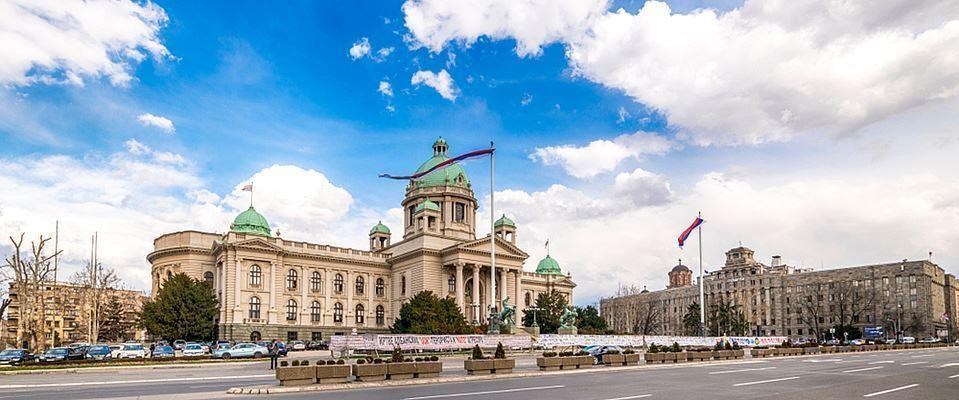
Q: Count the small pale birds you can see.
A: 0